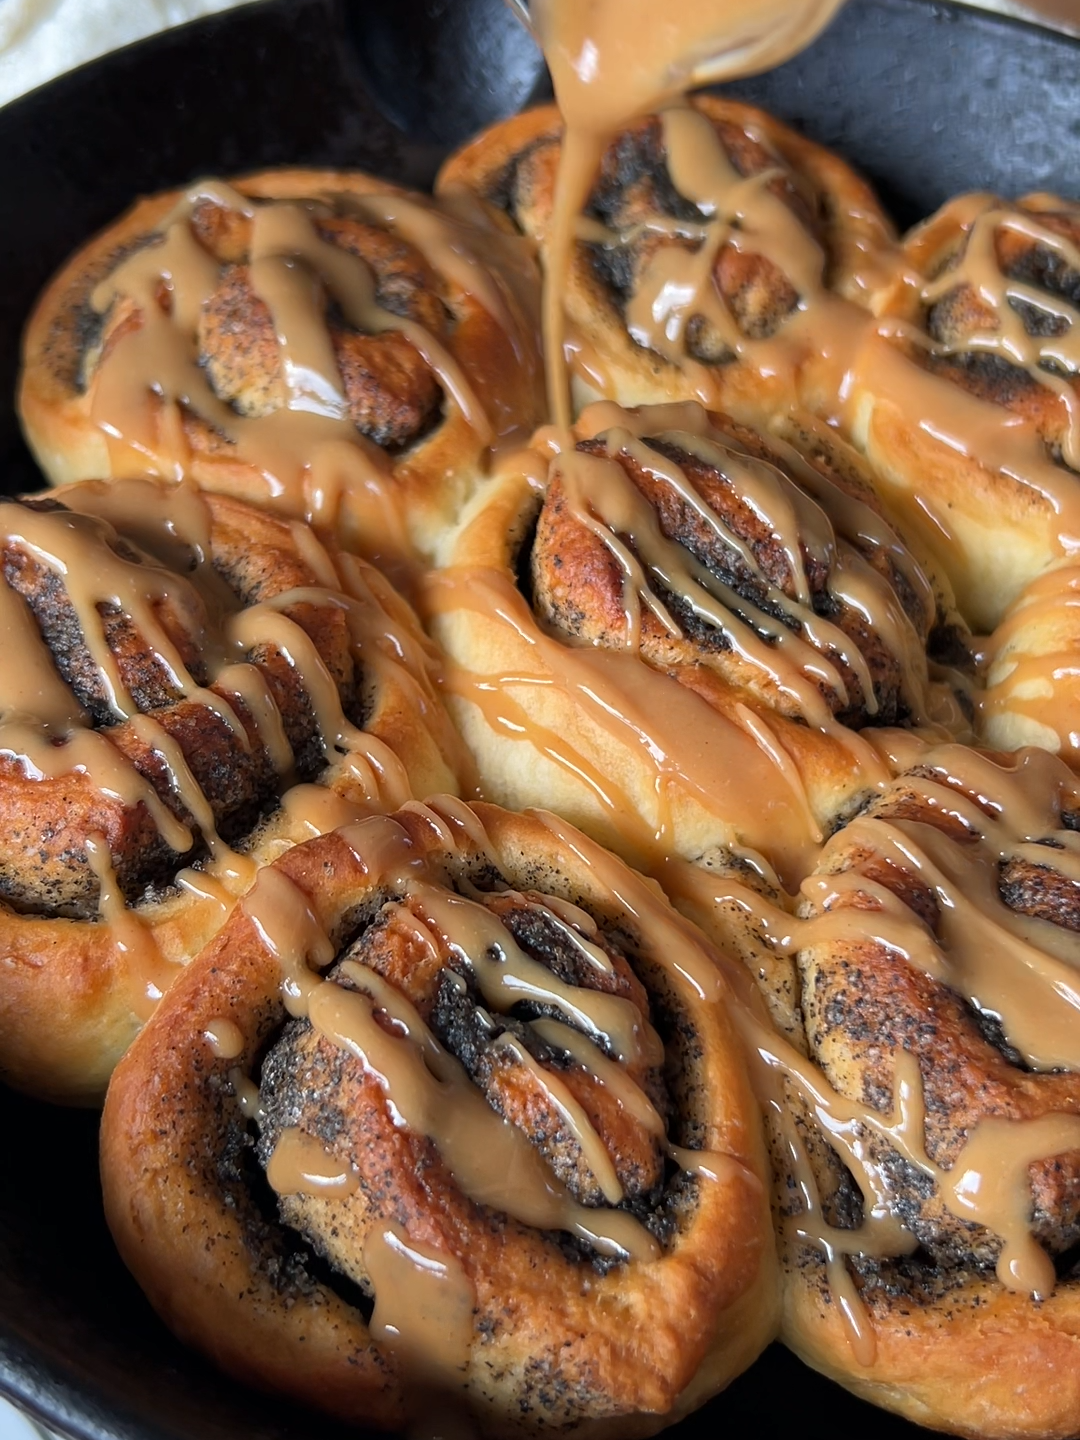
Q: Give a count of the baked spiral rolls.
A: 8